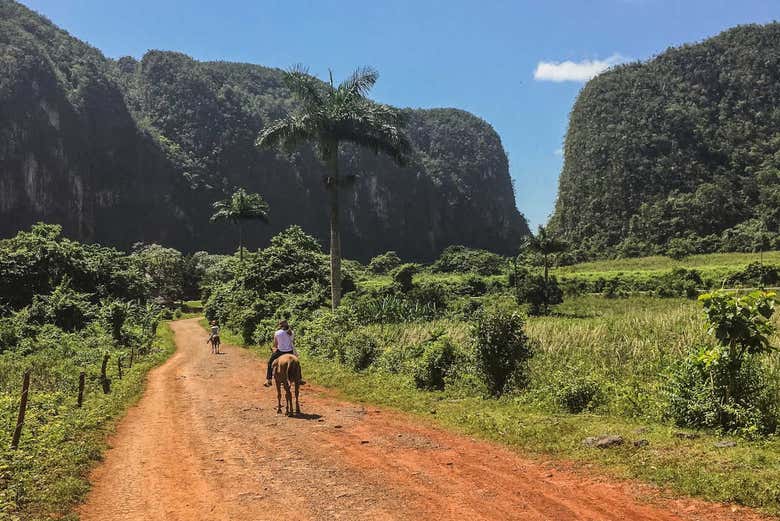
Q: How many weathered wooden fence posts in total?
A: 5